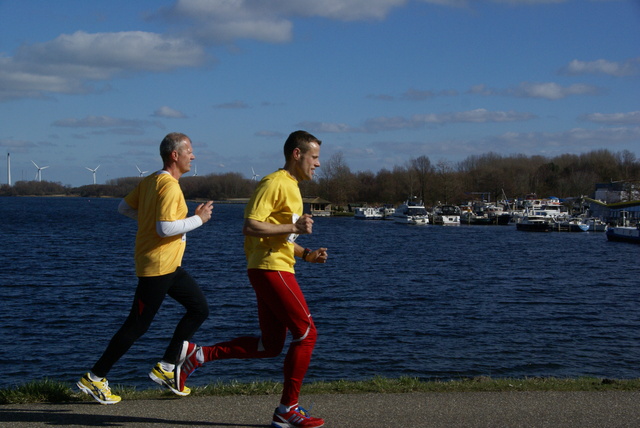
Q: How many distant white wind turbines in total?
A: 5